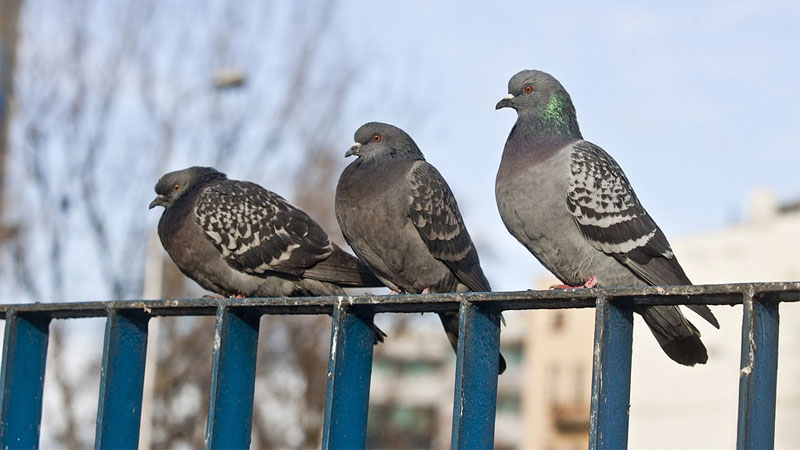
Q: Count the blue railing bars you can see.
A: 7